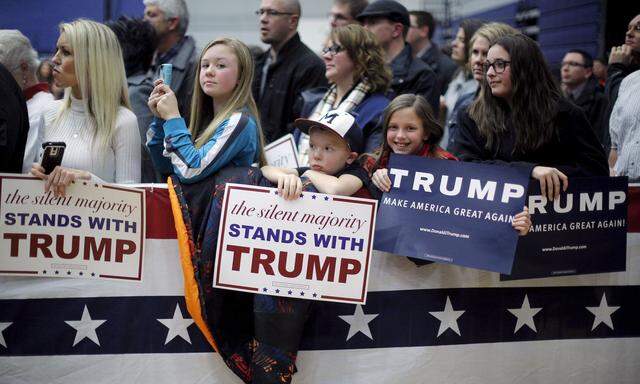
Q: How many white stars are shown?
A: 7